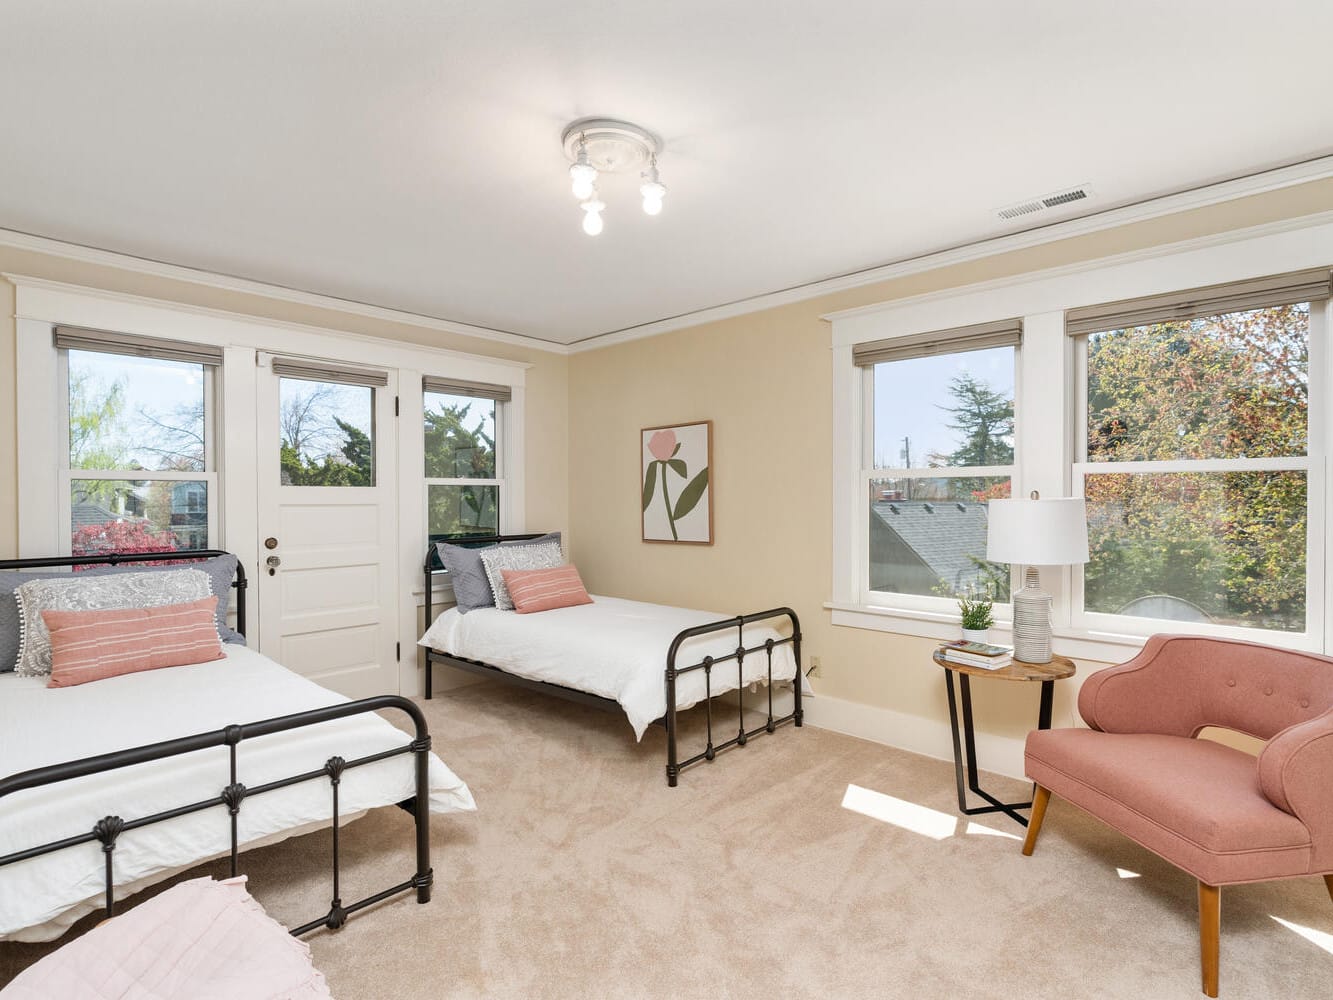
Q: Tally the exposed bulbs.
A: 3